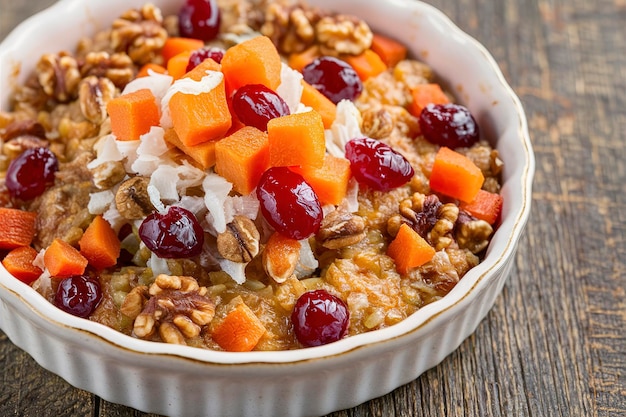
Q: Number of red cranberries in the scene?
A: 11